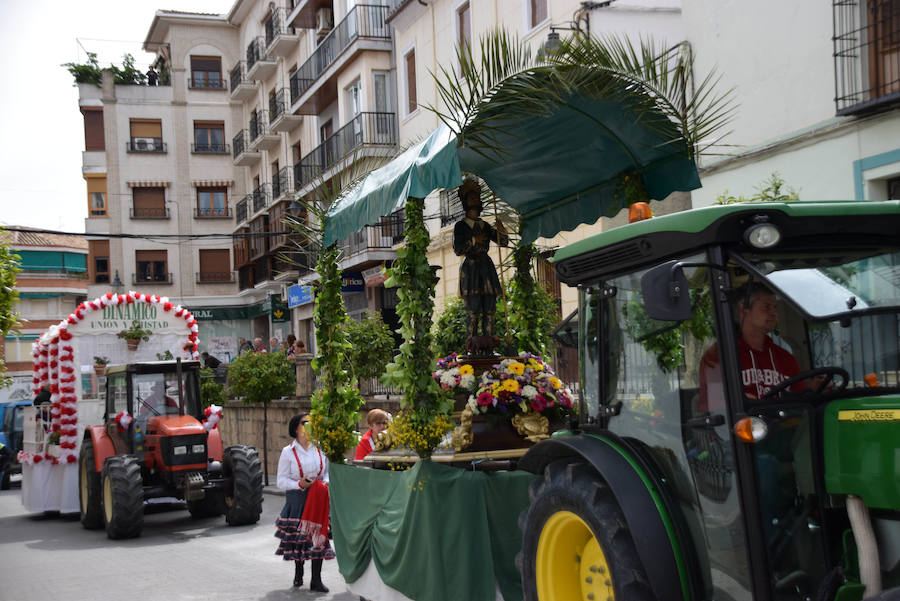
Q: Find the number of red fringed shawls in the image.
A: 1